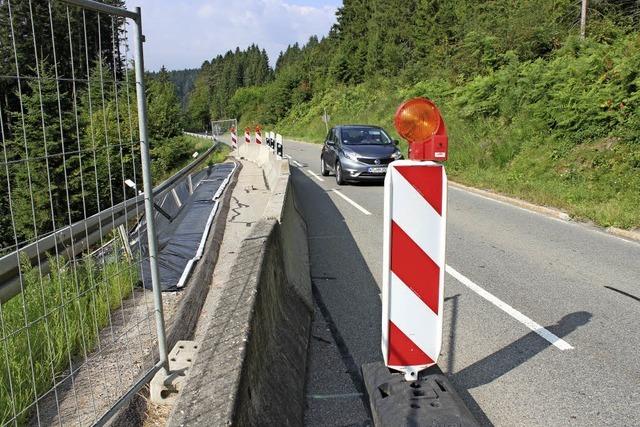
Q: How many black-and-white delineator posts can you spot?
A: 3